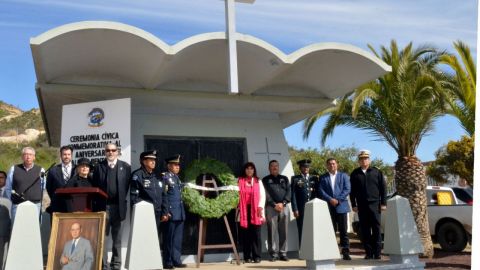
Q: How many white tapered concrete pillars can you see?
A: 4